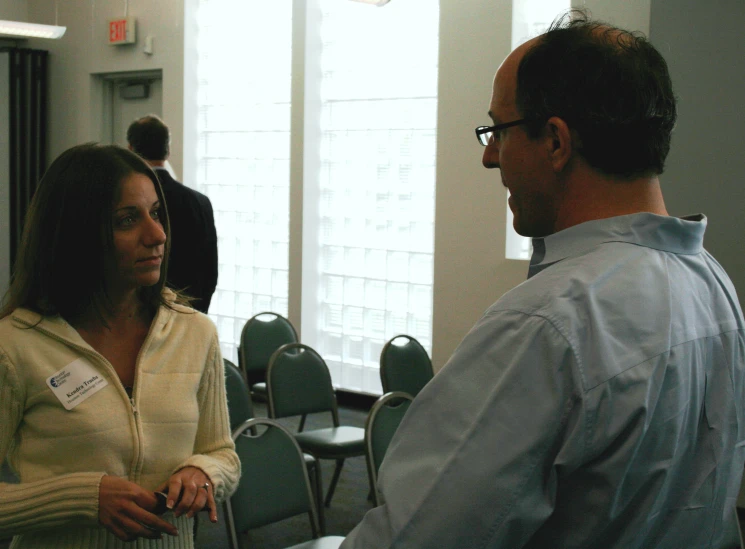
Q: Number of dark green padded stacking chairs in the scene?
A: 6